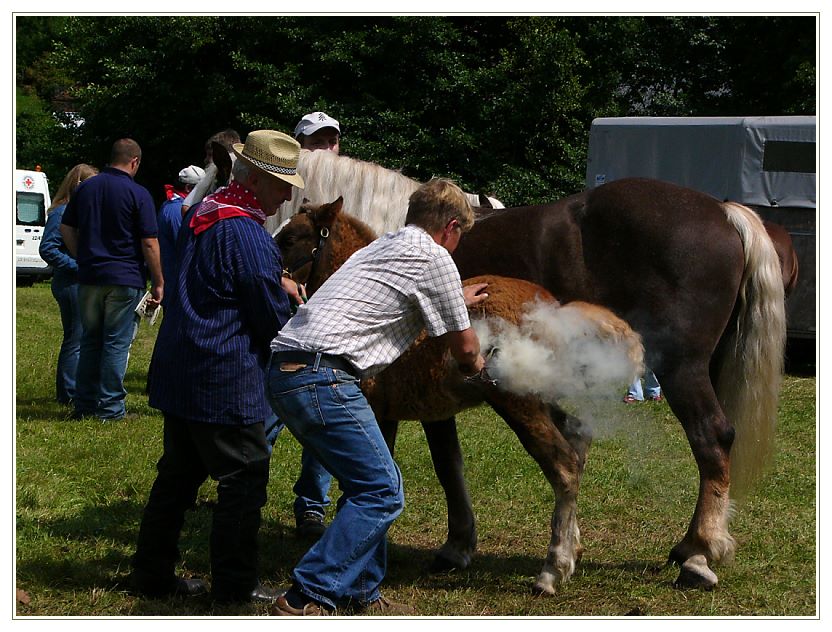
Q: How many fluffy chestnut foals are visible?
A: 1